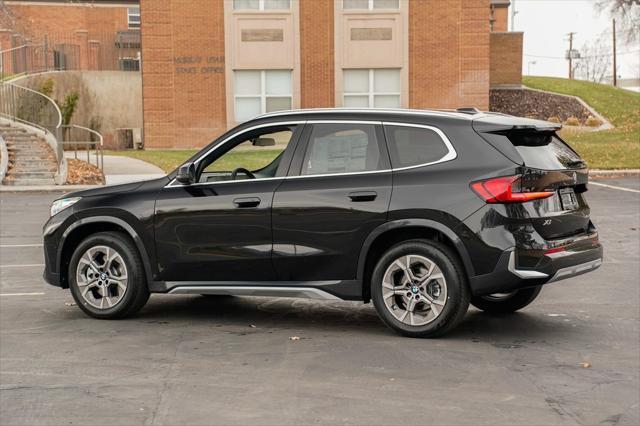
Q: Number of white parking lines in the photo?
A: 4